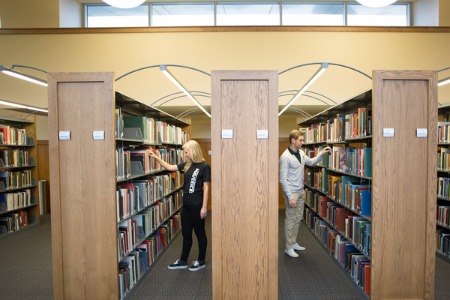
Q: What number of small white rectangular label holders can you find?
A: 6